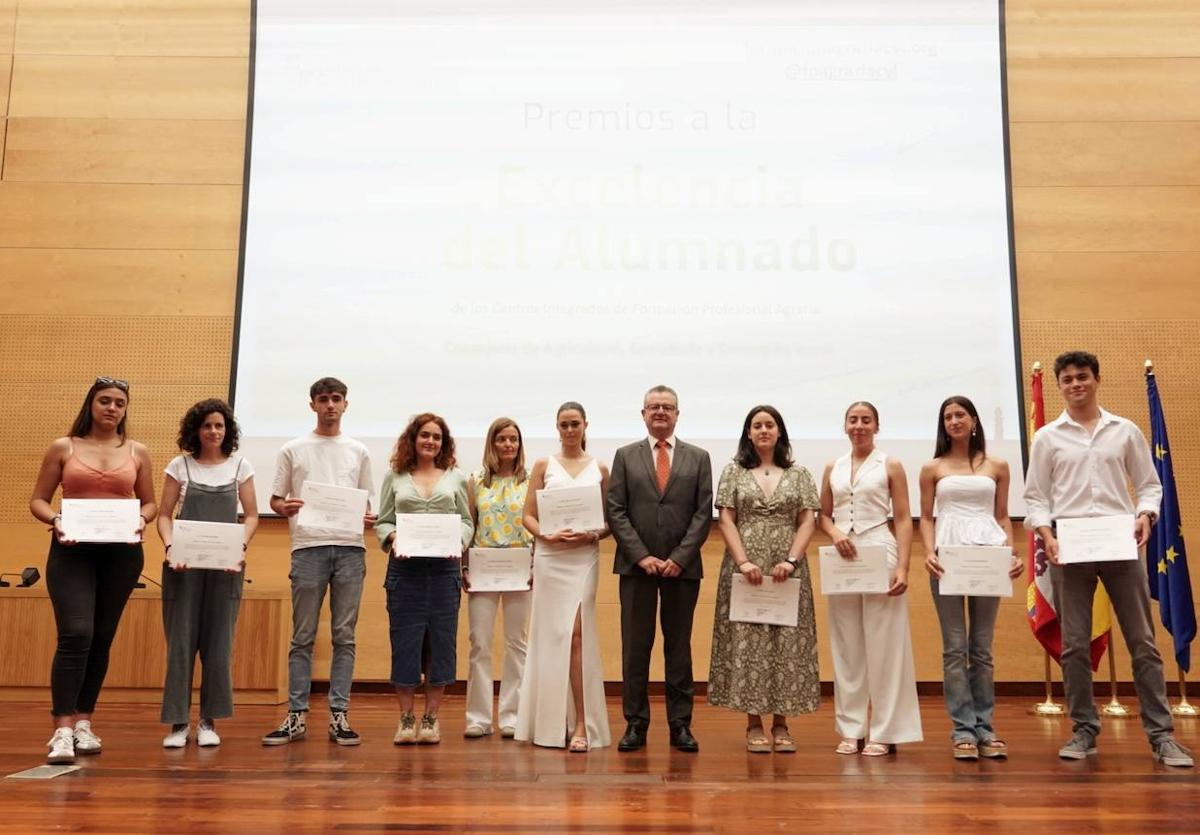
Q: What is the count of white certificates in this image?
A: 10